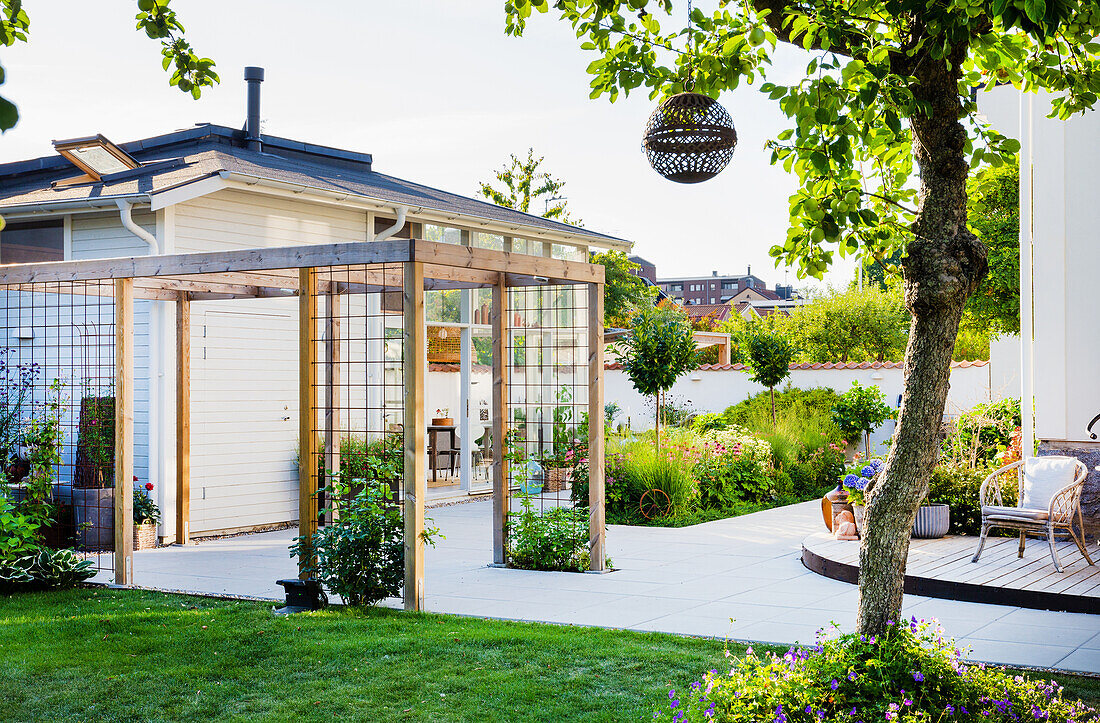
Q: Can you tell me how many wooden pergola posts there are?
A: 7